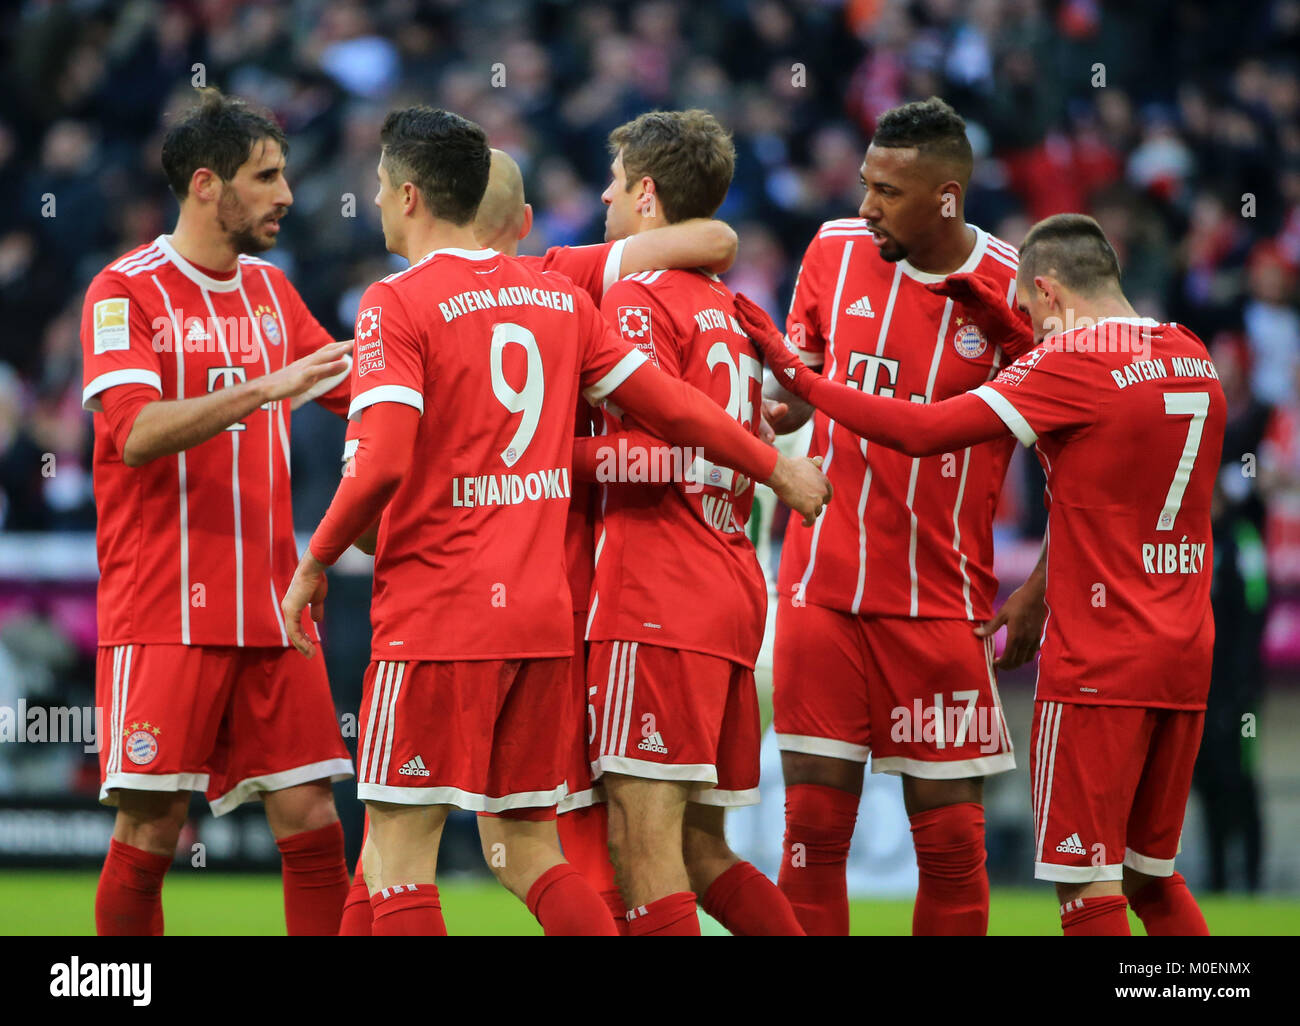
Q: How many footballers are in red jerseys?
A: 6